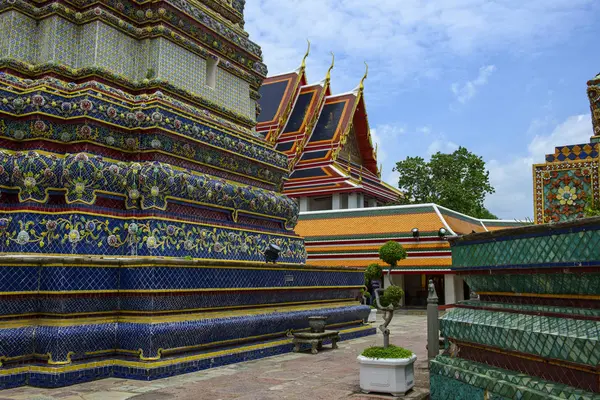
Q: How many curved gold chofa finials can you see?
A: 3